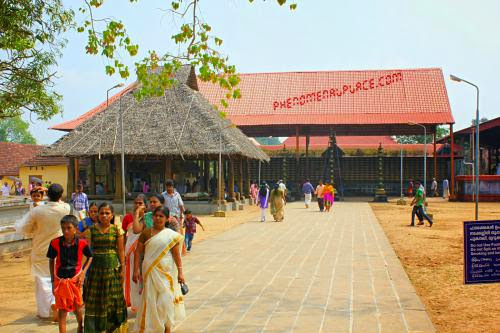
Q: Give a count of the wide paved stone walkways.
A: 1